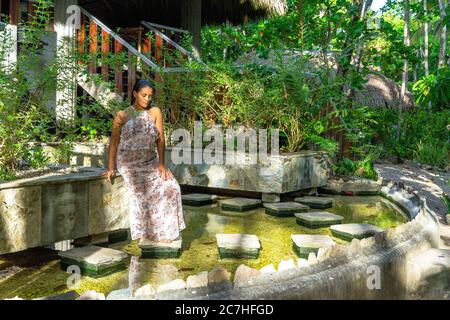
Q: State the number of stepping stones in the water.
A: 10